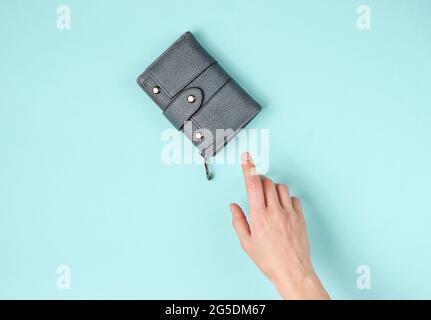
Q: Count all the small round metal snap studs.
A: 3